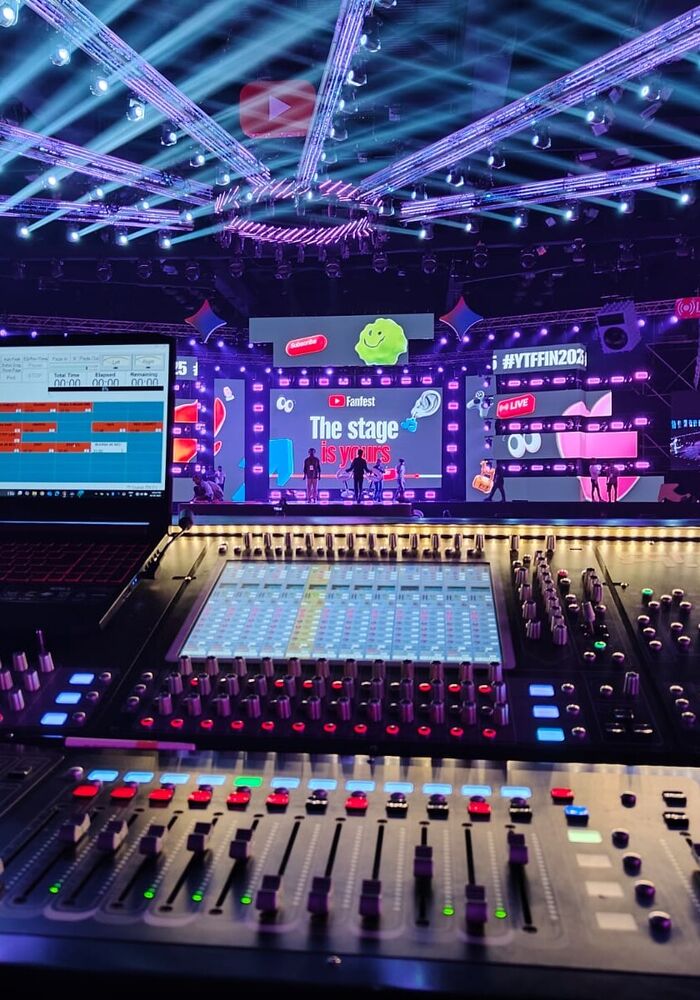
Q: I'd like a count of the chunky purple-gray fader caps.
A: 11